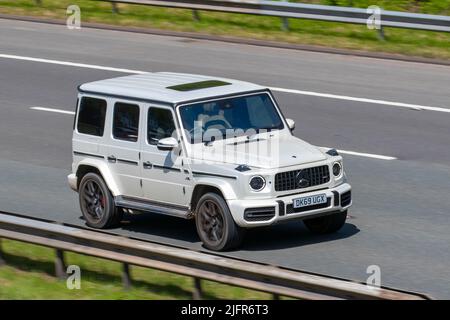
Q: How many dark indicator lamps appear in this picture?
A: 2